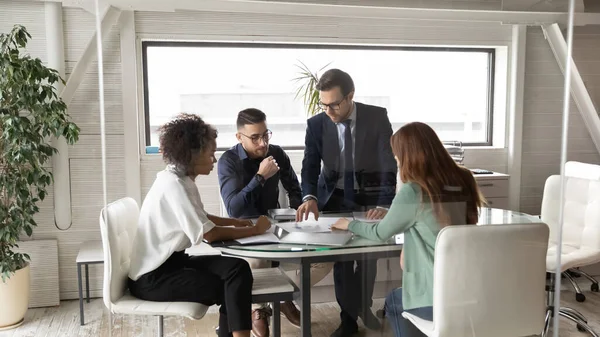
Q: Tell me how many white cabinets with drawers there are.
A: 1